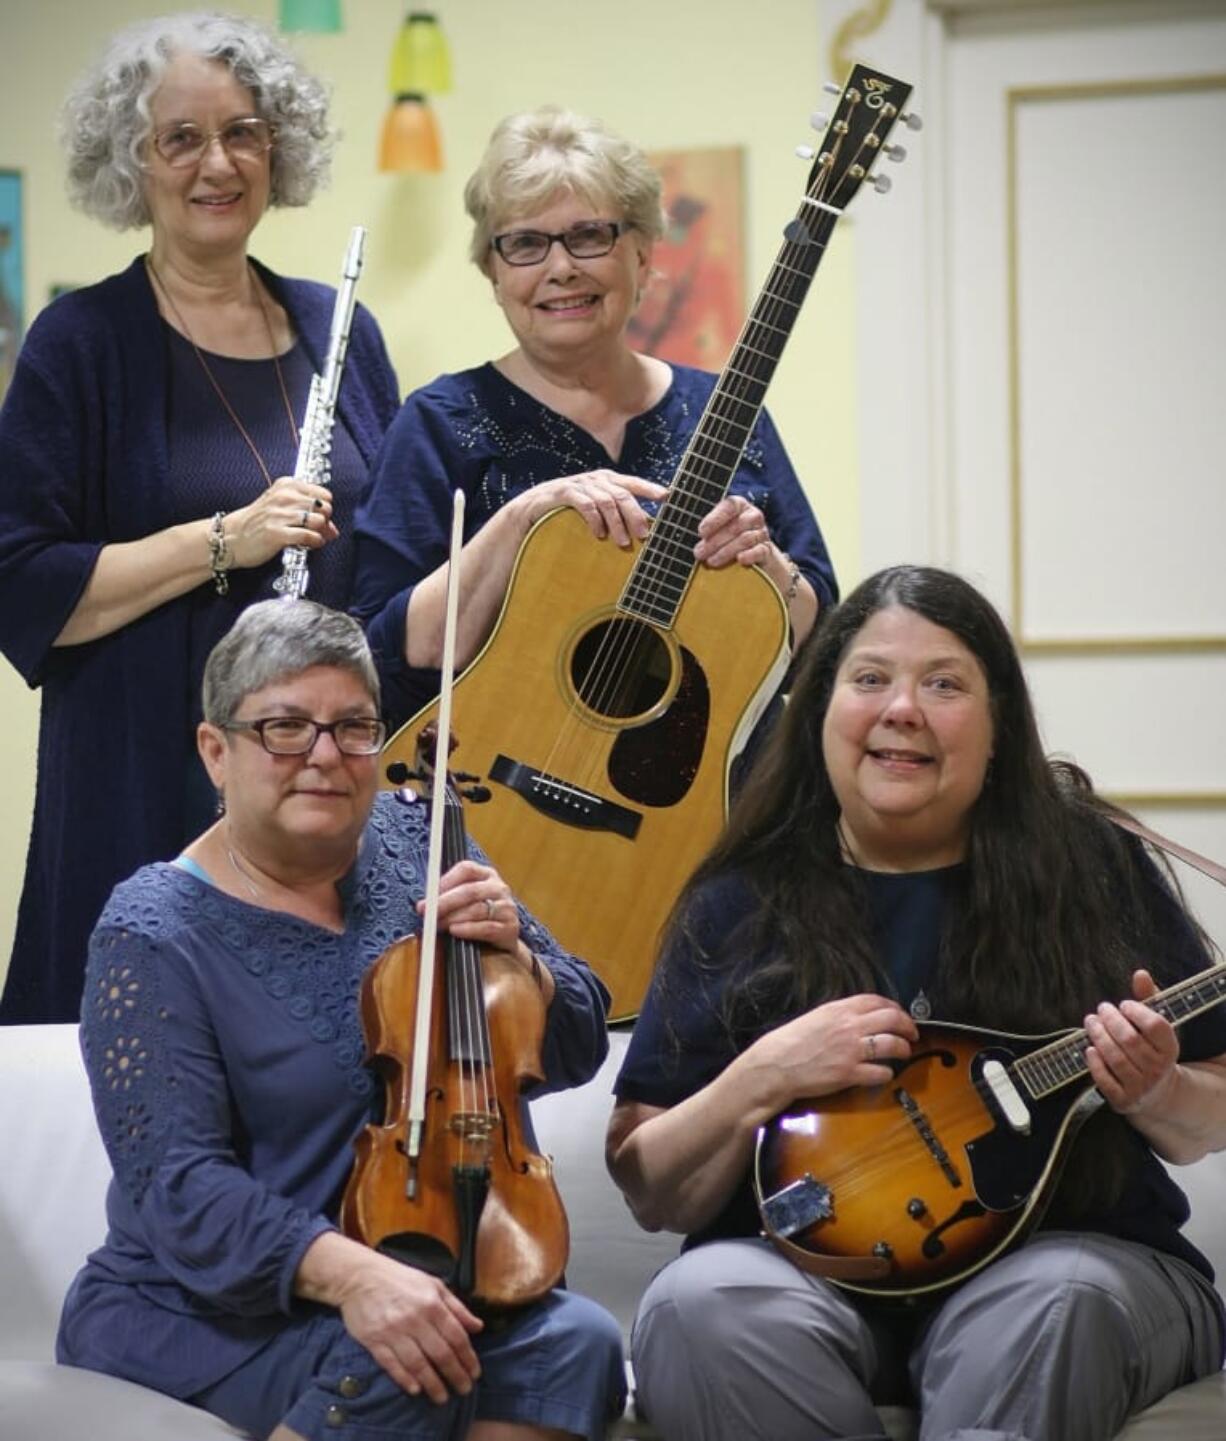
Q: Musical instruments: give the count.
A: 4